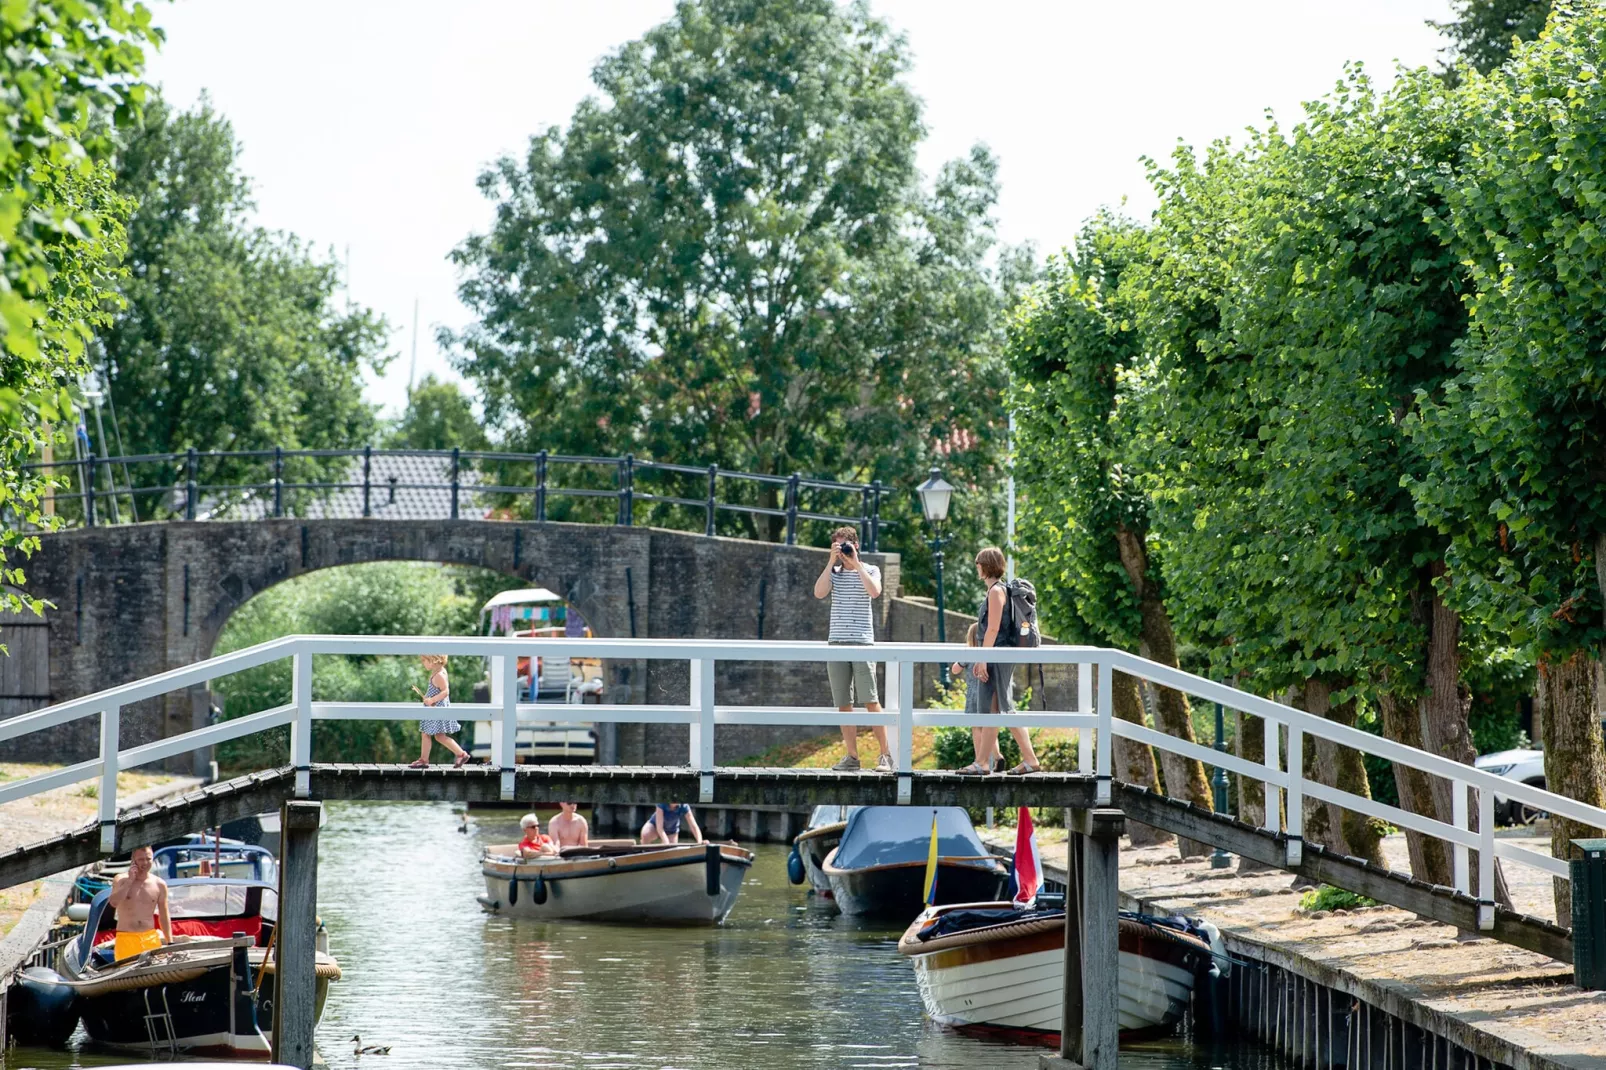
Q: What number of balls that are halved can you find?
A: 0